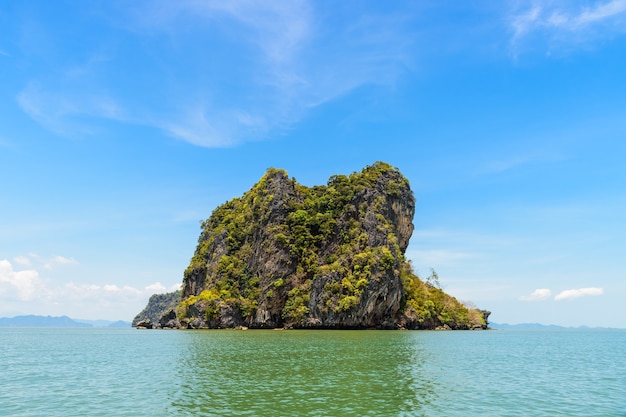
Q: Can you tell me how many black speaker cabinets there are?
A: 0